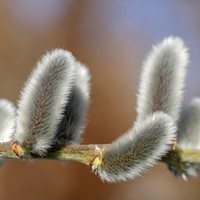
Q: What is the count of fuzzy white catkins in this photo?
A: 6